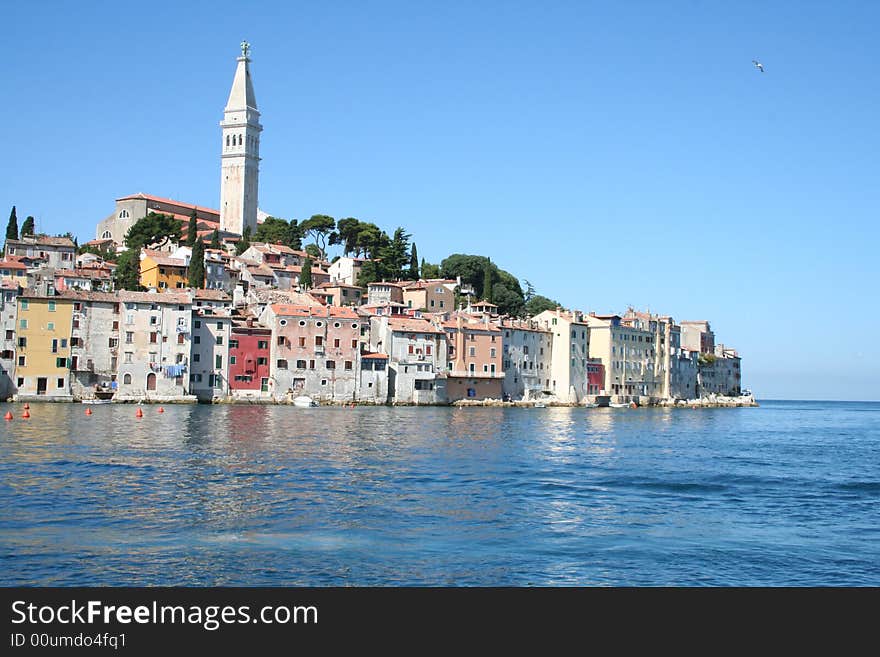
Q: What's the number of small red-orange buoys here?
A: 6